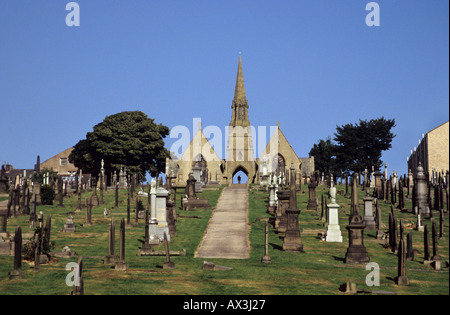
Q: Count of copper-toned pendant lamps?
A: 0